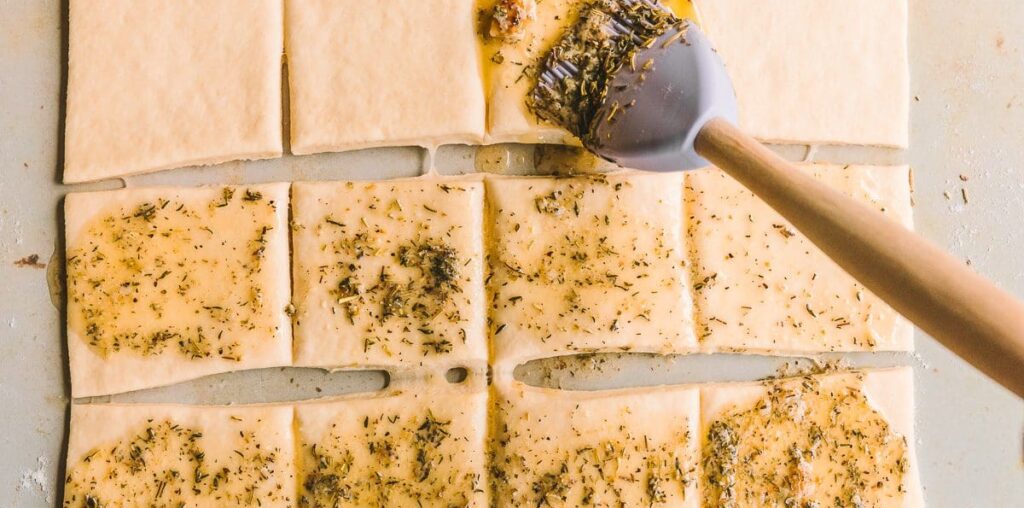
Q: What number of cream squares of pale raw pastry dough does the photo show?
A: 12